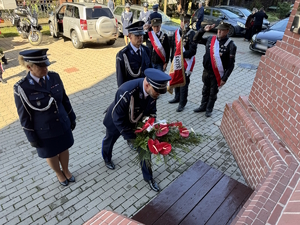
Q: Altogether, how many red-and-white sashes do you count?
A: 3